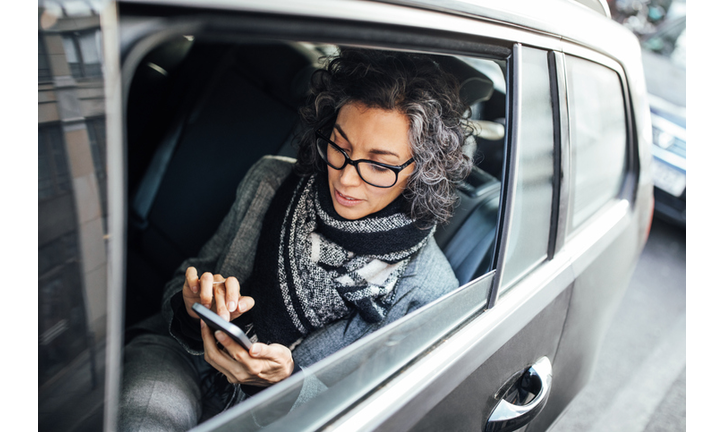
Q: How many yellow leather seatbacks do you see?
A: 0